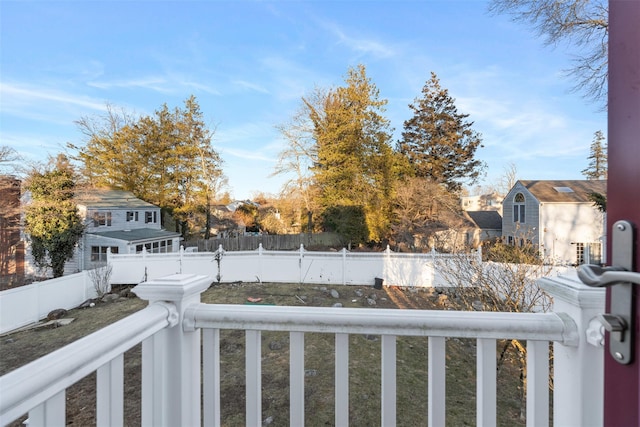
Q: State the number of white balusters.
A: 11